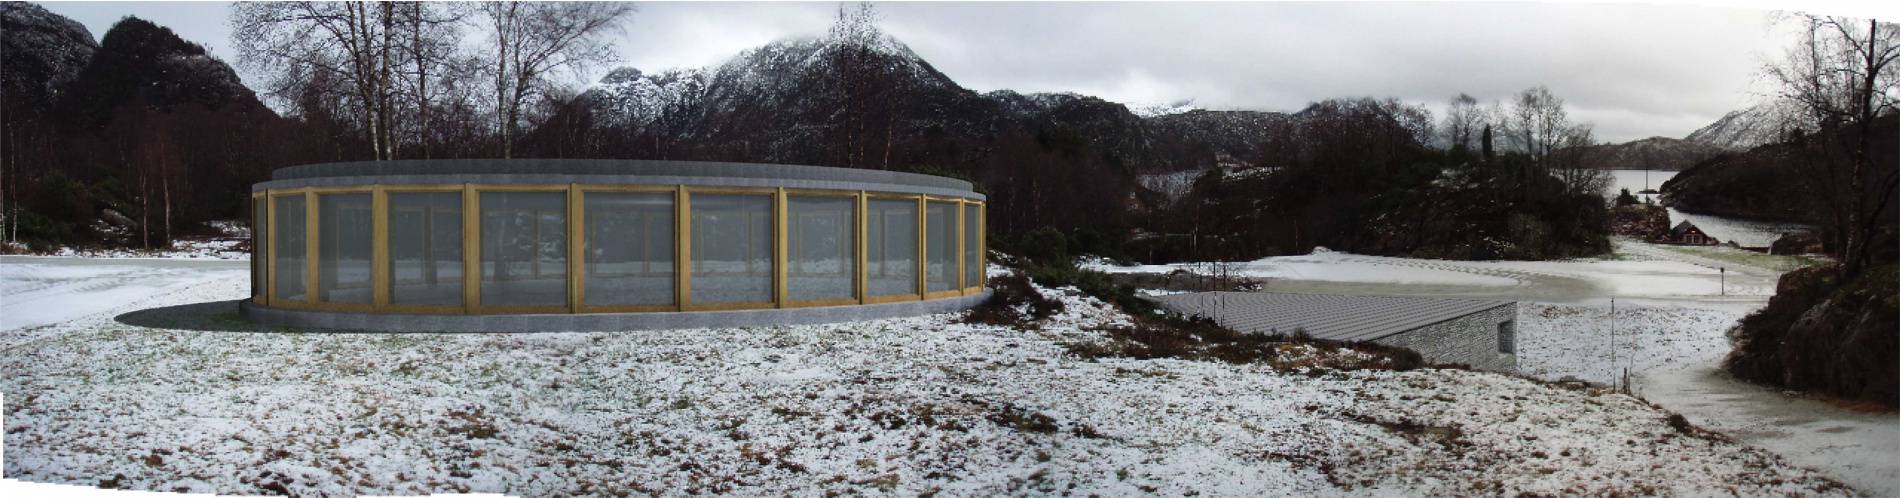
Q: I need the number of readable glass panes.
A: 11